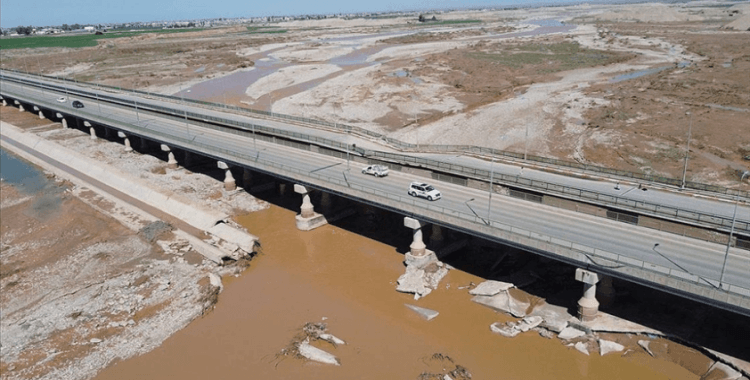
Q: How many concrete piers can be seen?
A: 11